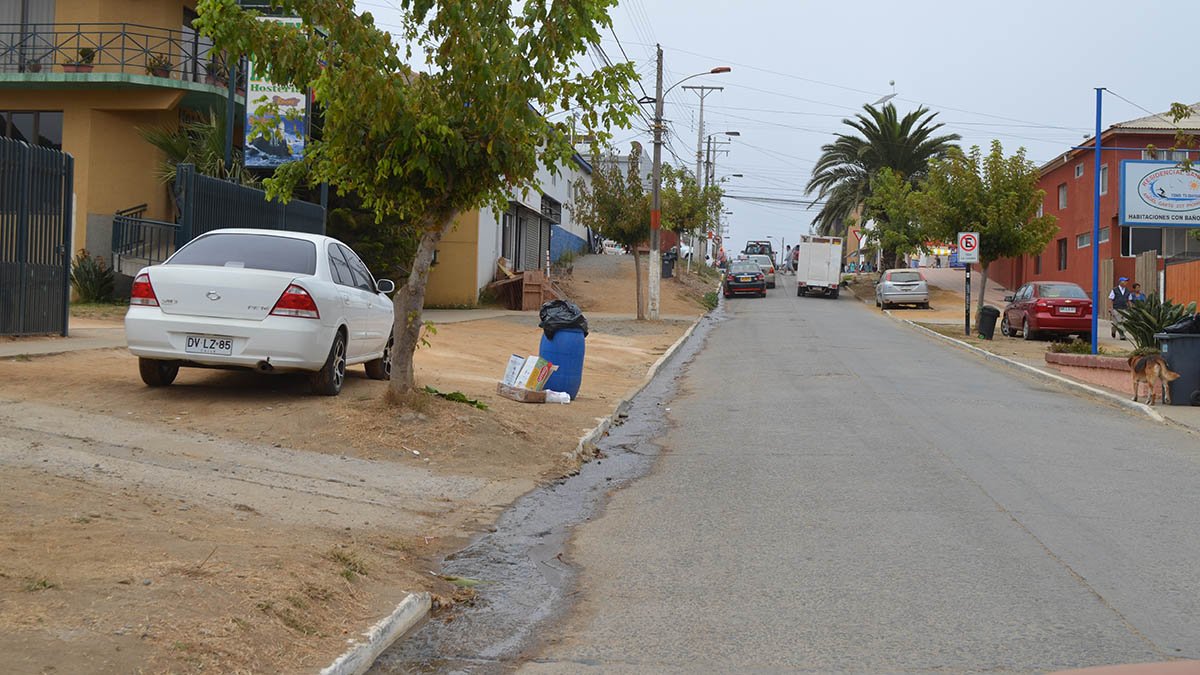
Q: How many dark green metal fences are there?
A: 2